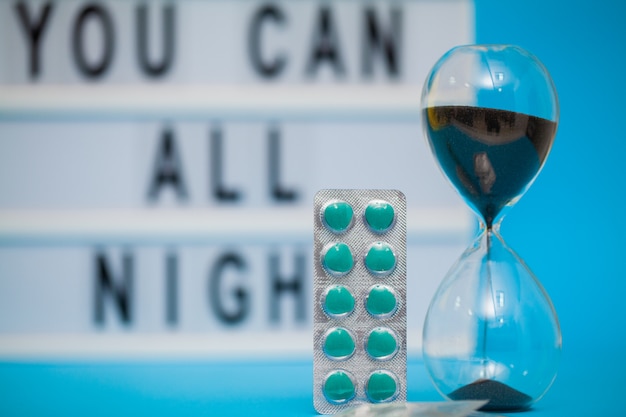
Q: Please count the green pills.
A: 10